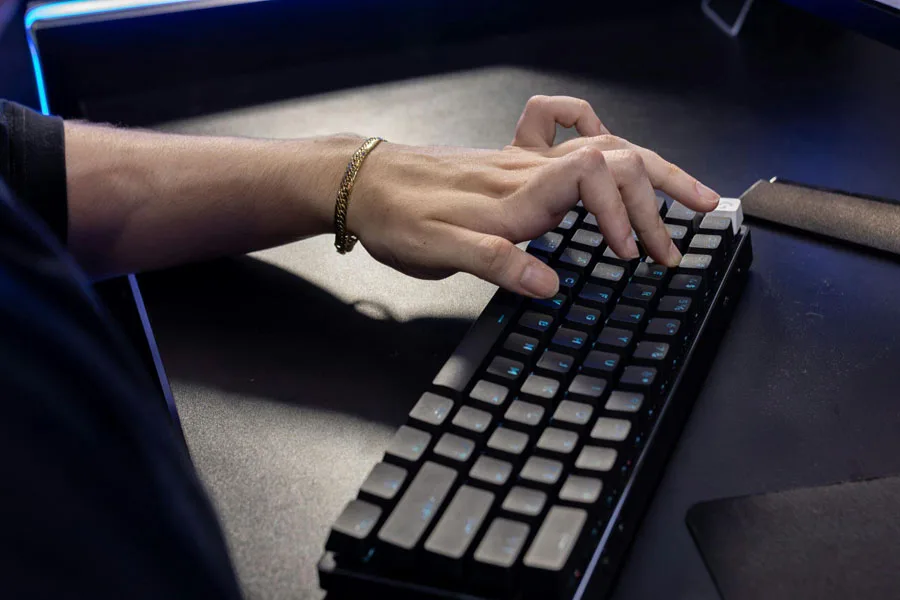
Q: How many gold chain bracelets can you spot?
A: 1